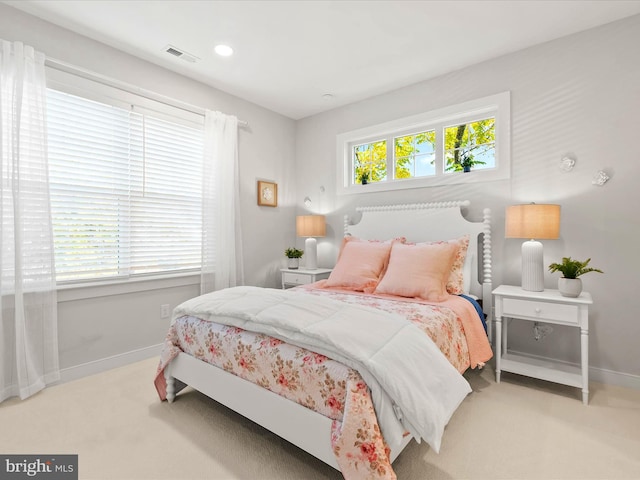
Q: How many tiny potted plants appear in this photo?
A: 4